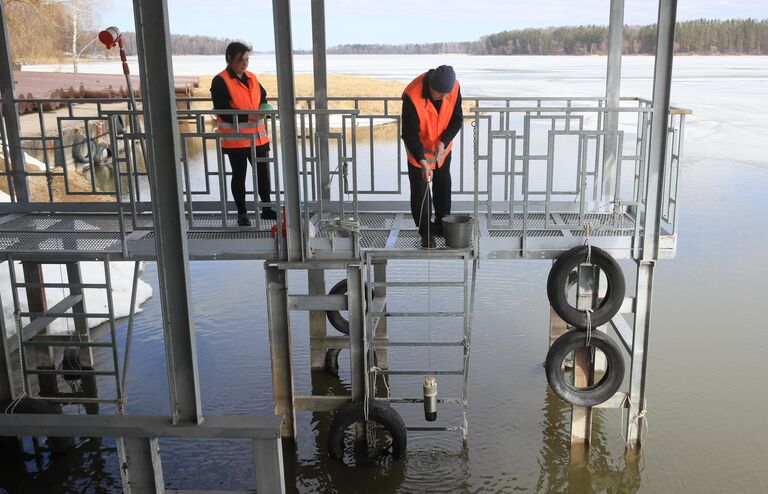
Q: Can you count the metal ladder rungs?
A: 11